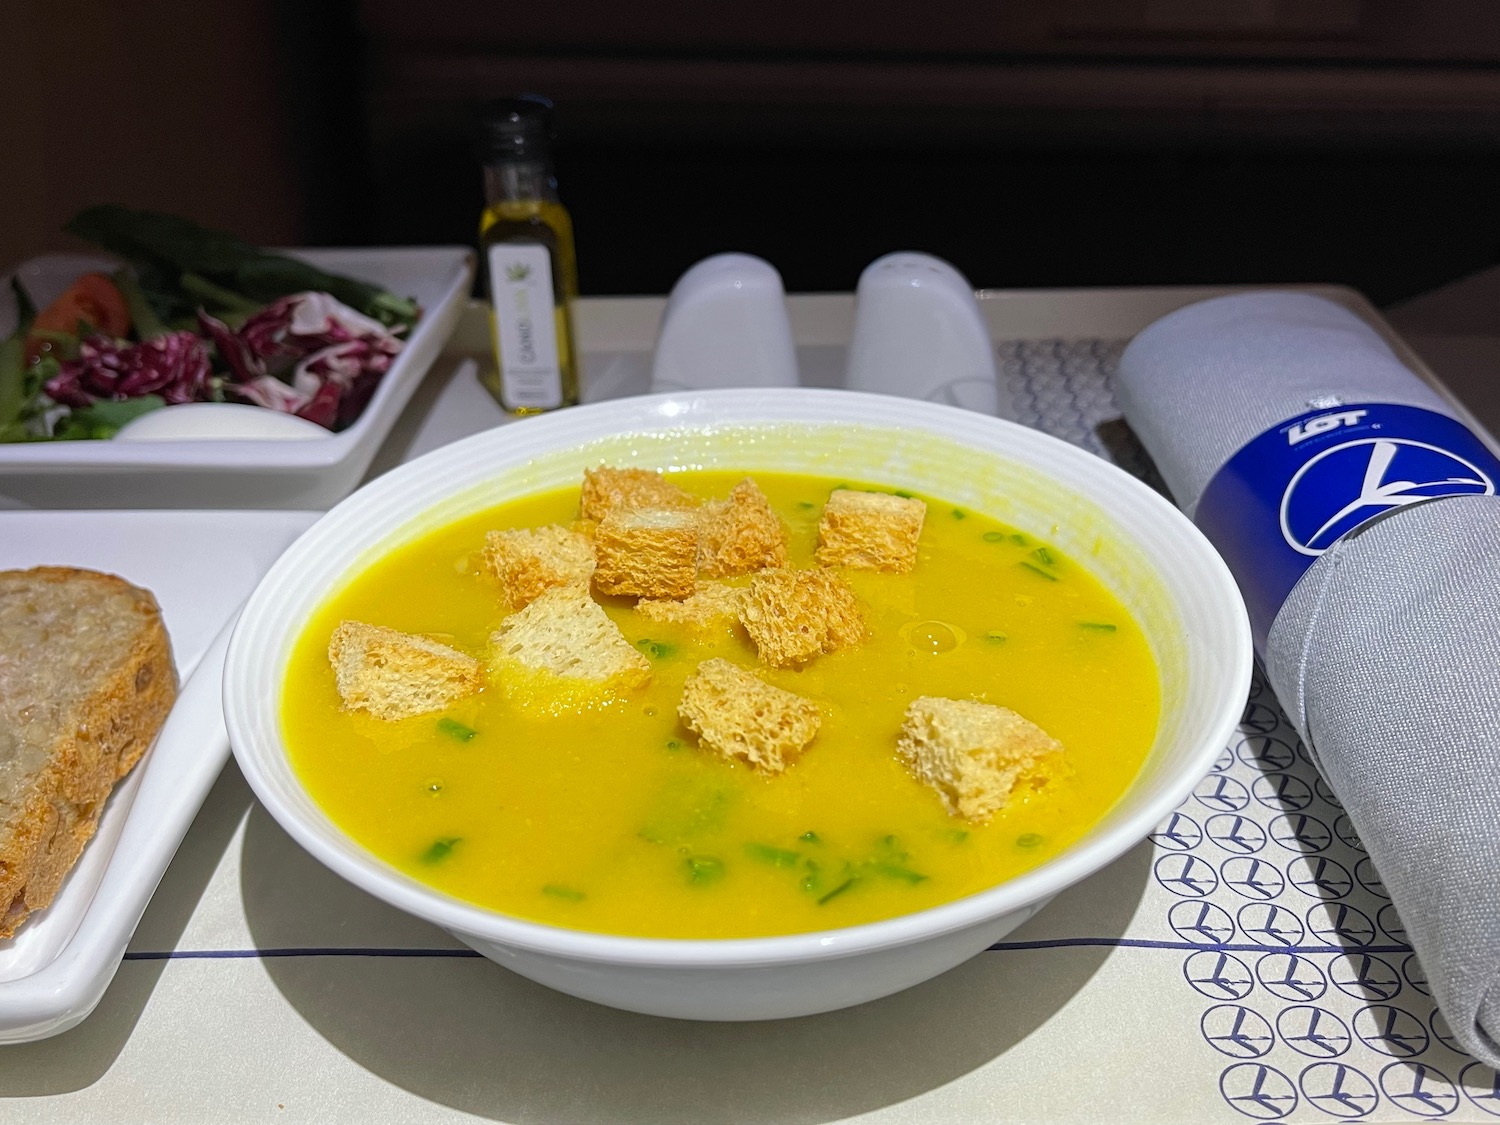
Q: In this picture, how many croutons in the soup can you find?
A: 11